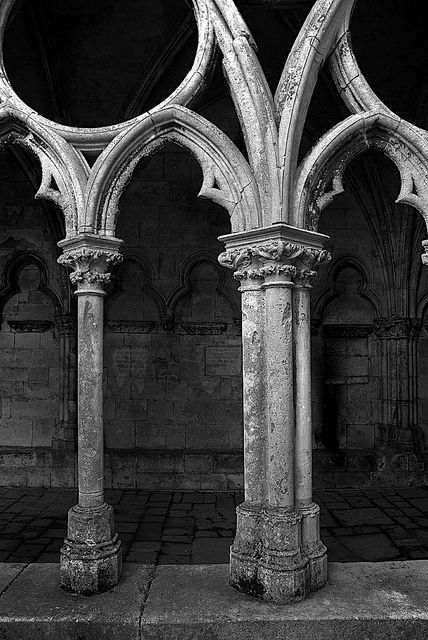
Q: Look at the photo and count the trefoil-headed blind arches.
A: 4